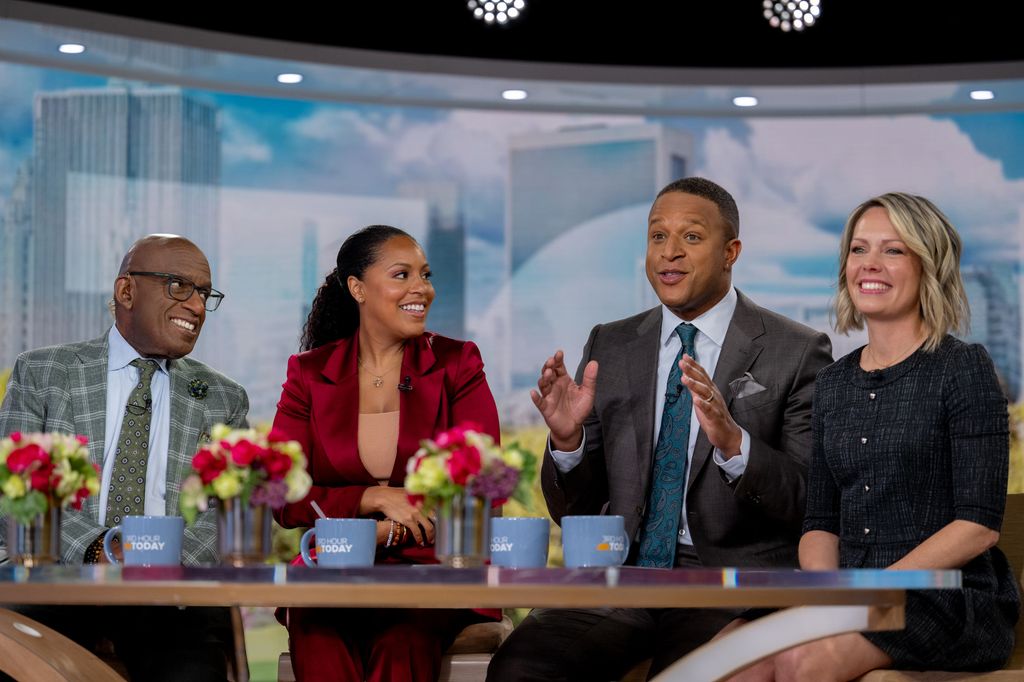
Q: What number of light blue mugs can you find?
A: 4